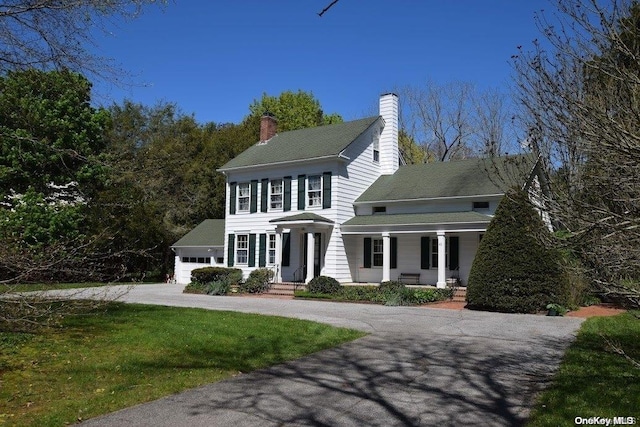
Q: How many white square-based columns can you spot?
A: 4